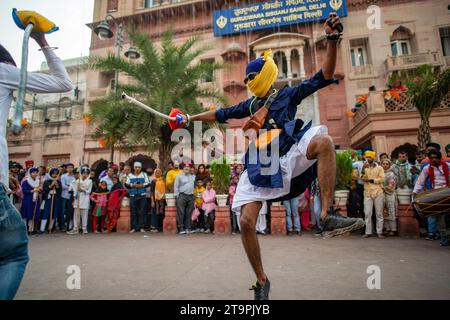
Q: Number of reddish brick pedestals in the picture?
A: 6